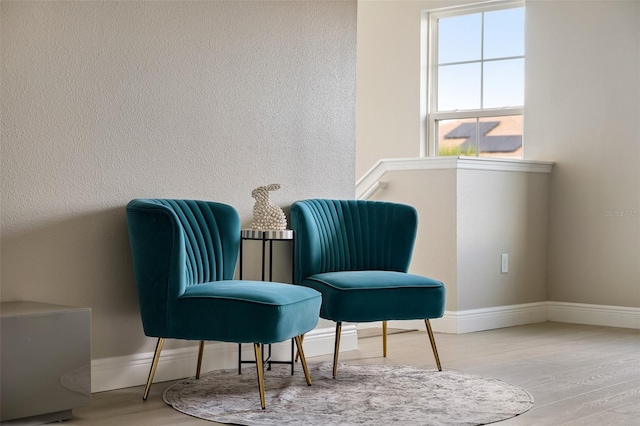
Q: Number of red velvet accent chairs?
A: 0